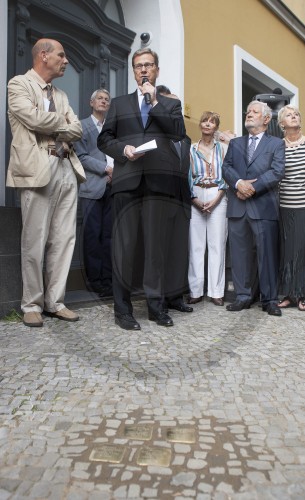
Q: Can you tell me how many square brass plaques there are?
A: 4